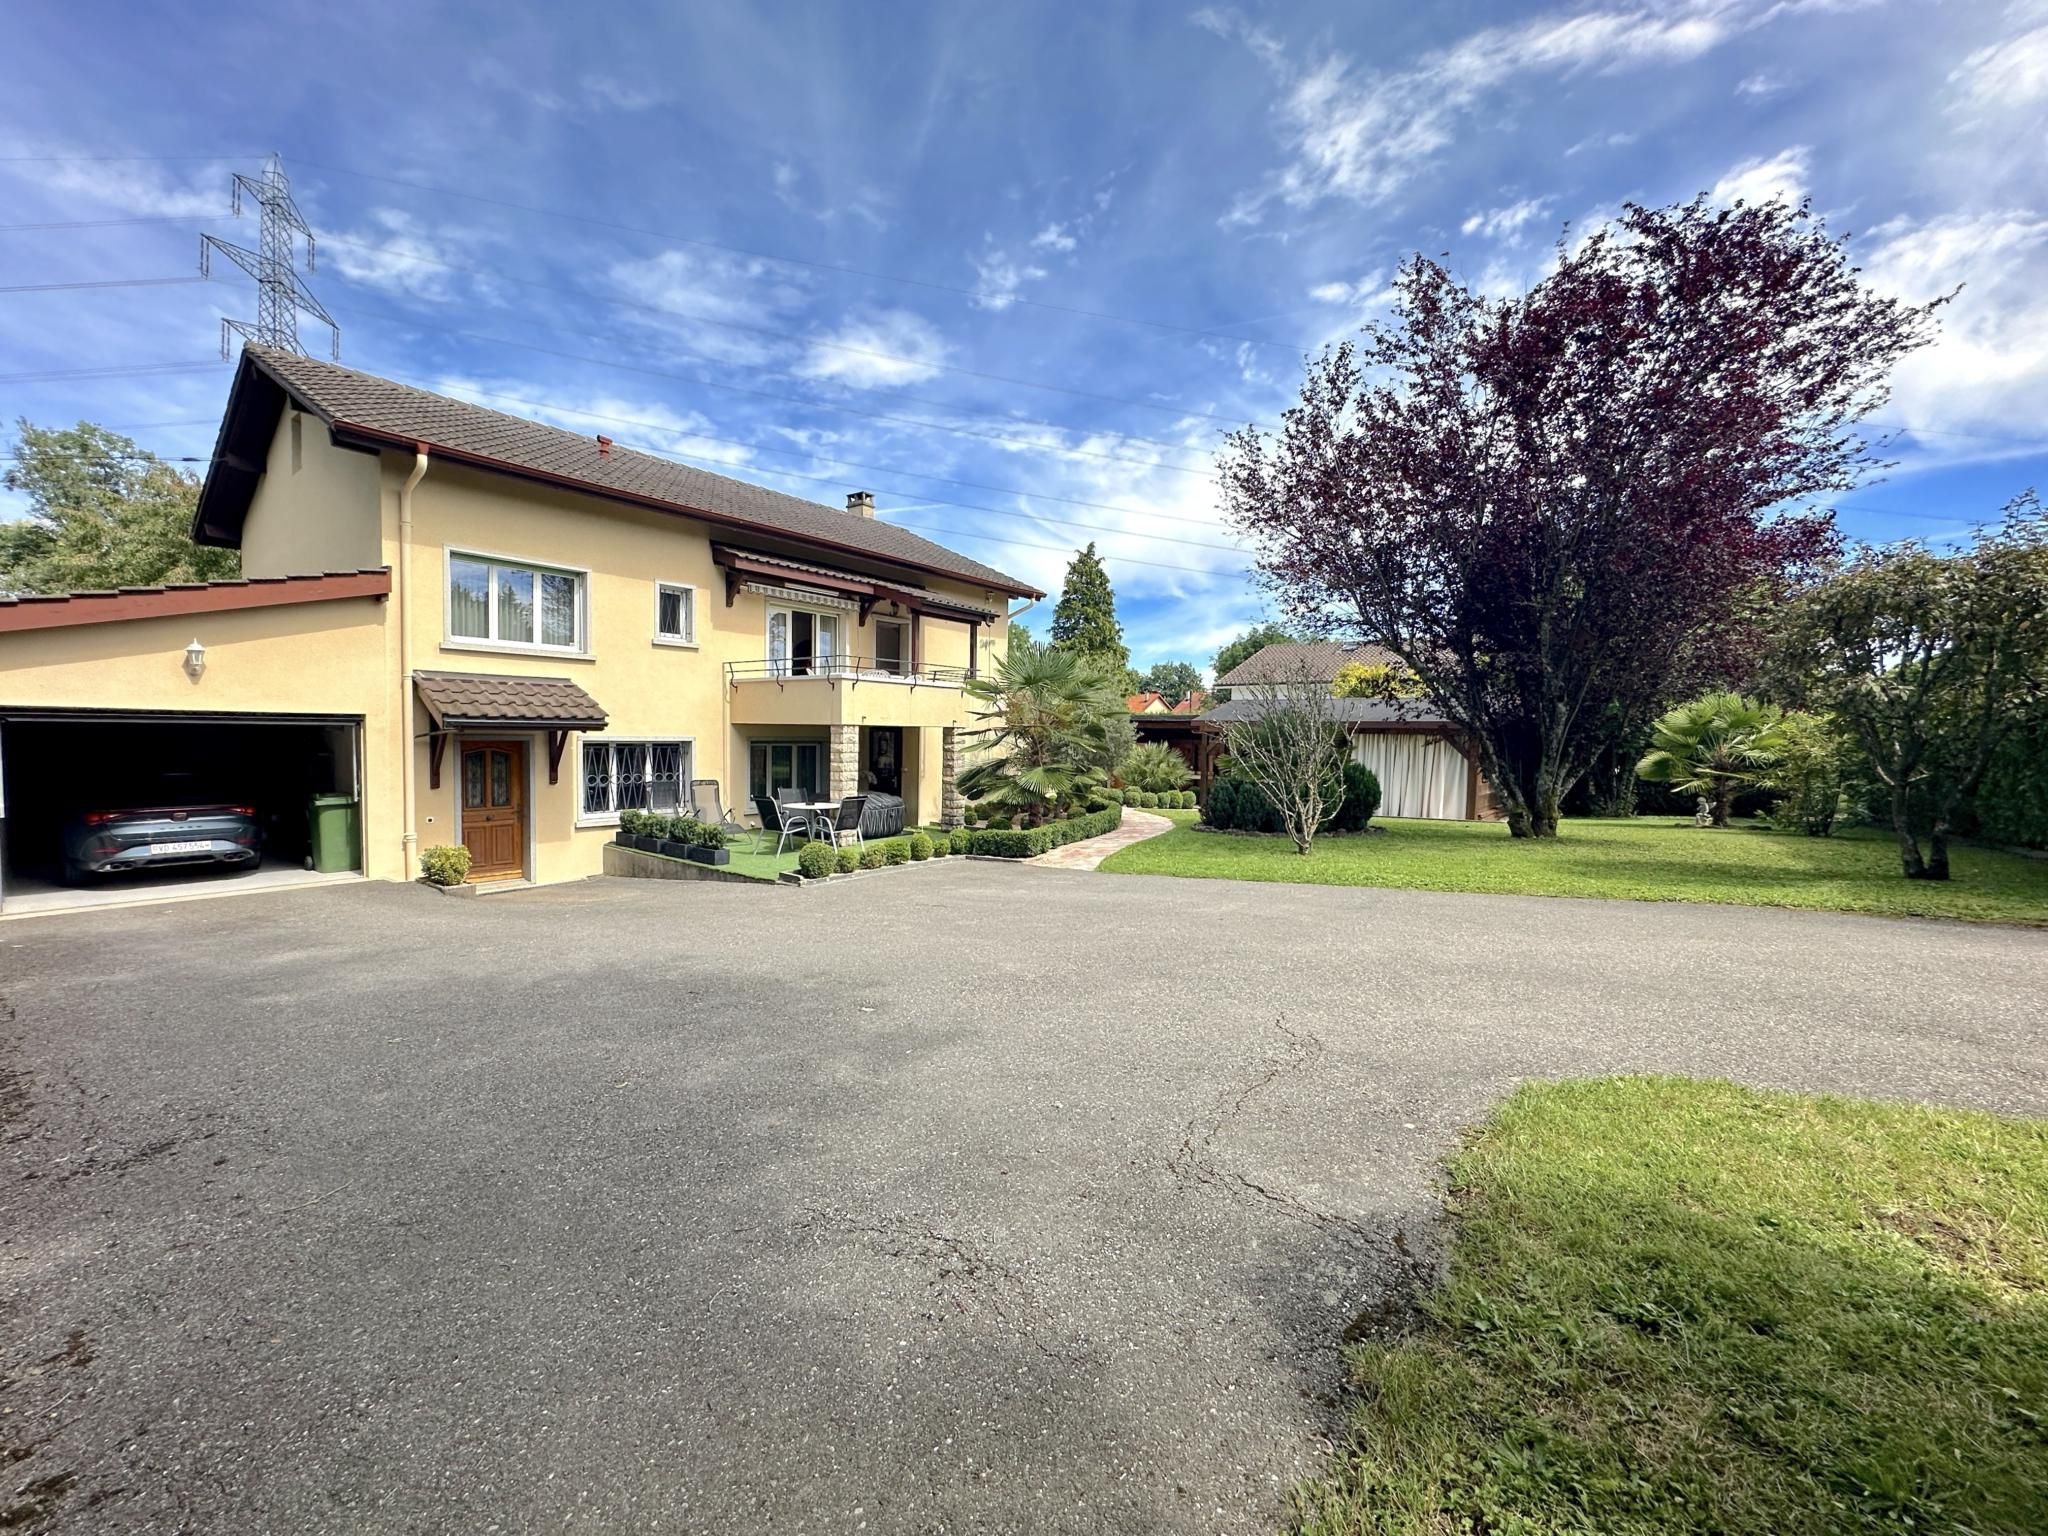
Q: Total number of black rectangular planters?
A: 4